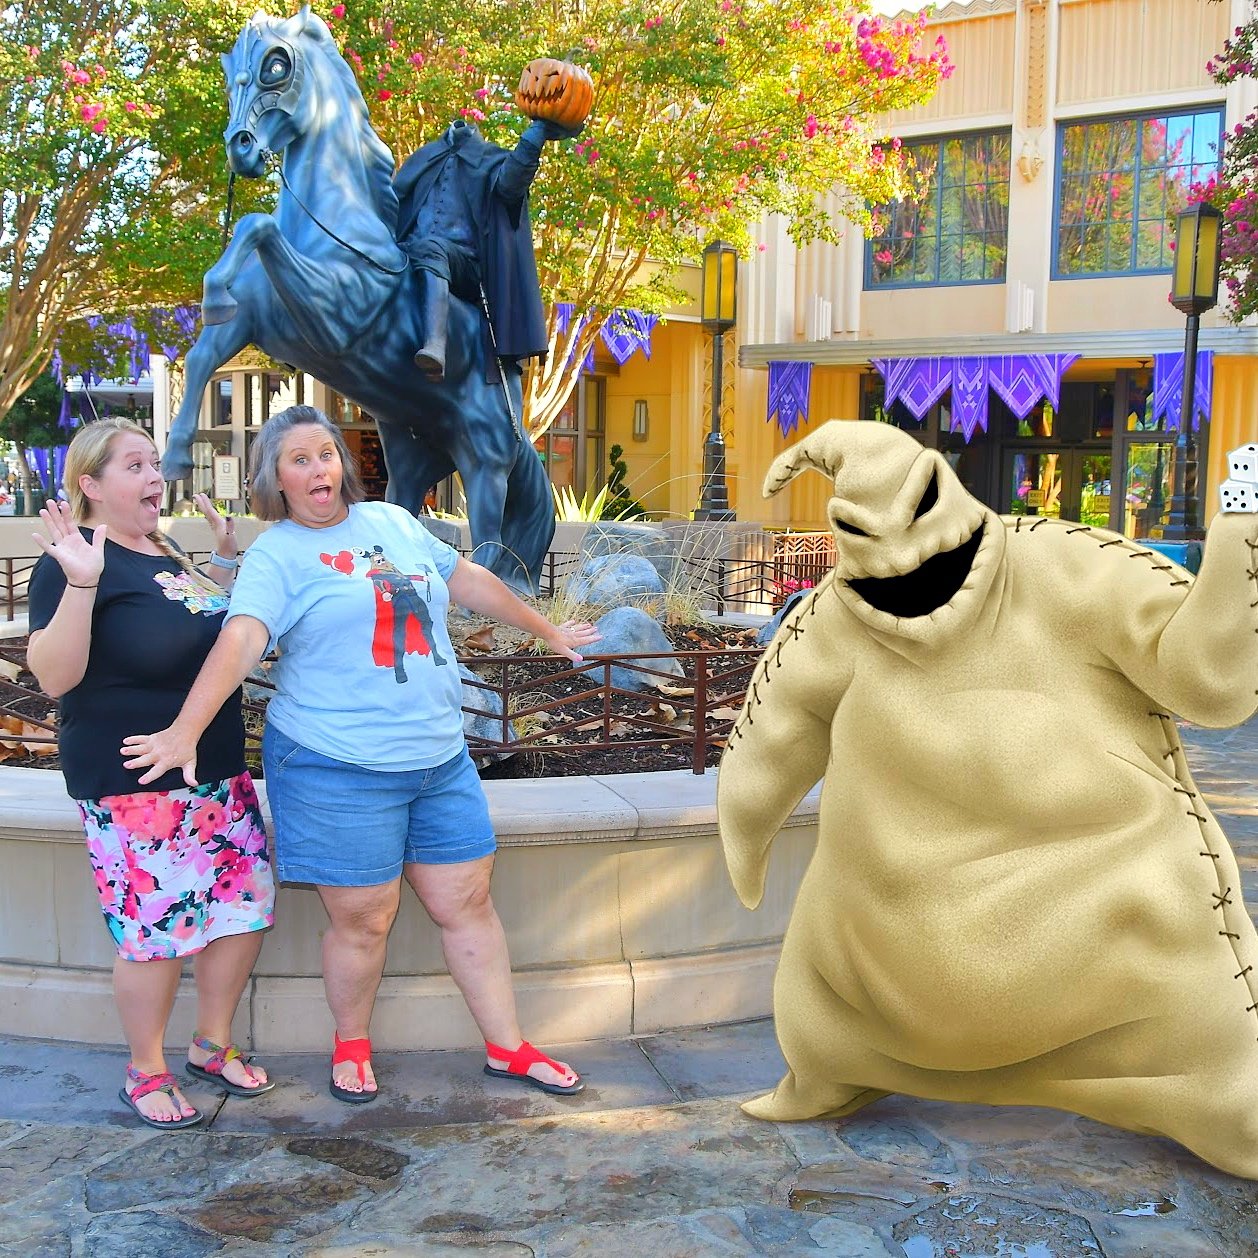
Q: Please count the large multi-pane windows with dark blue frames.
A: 2